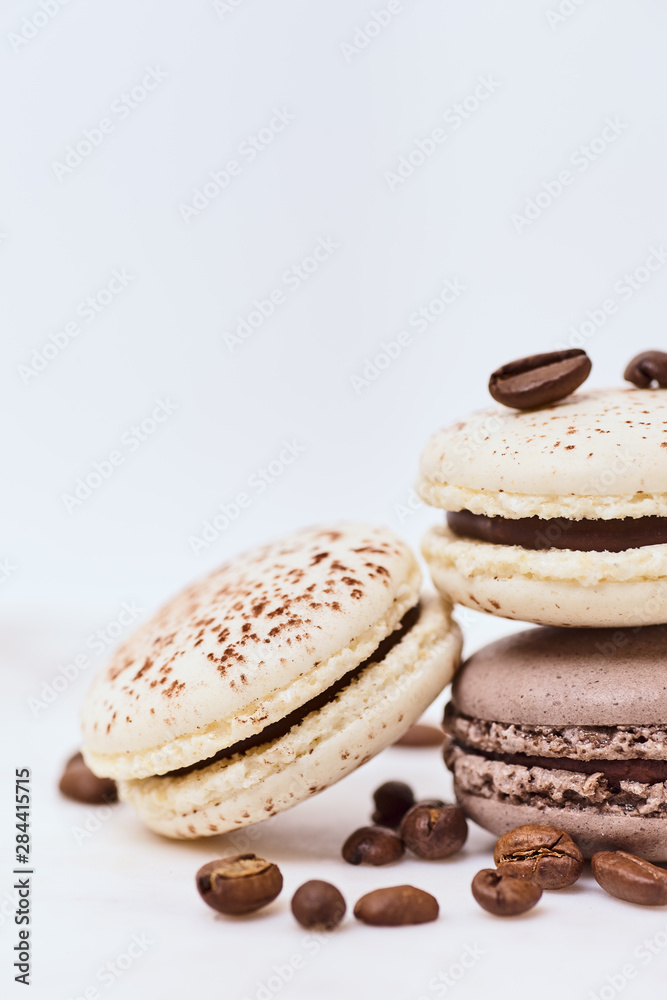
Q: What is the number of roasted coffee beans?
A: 13